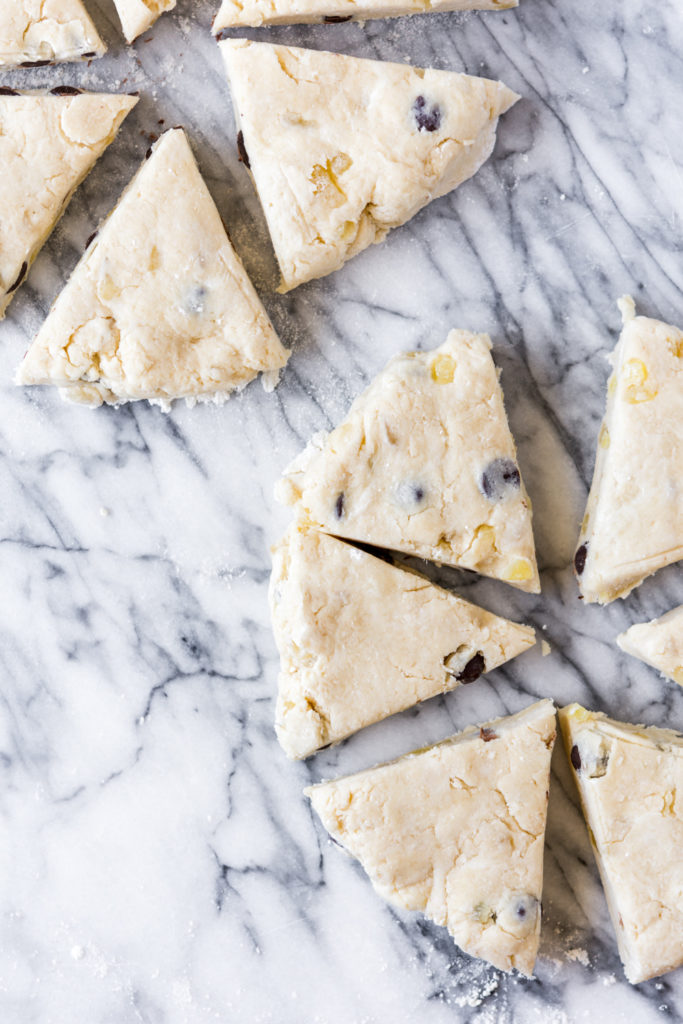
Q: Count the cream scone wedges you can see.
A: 12